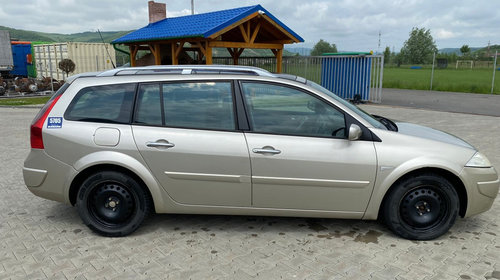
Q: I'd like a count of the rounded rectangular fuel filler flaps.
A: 1